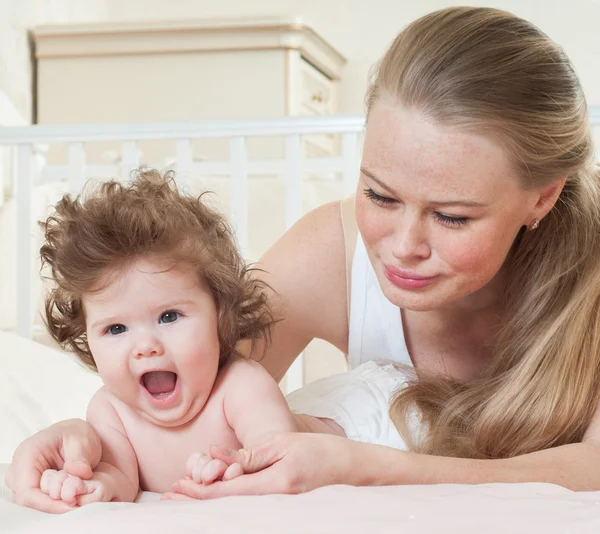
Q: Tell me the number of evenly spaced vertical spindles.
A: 7